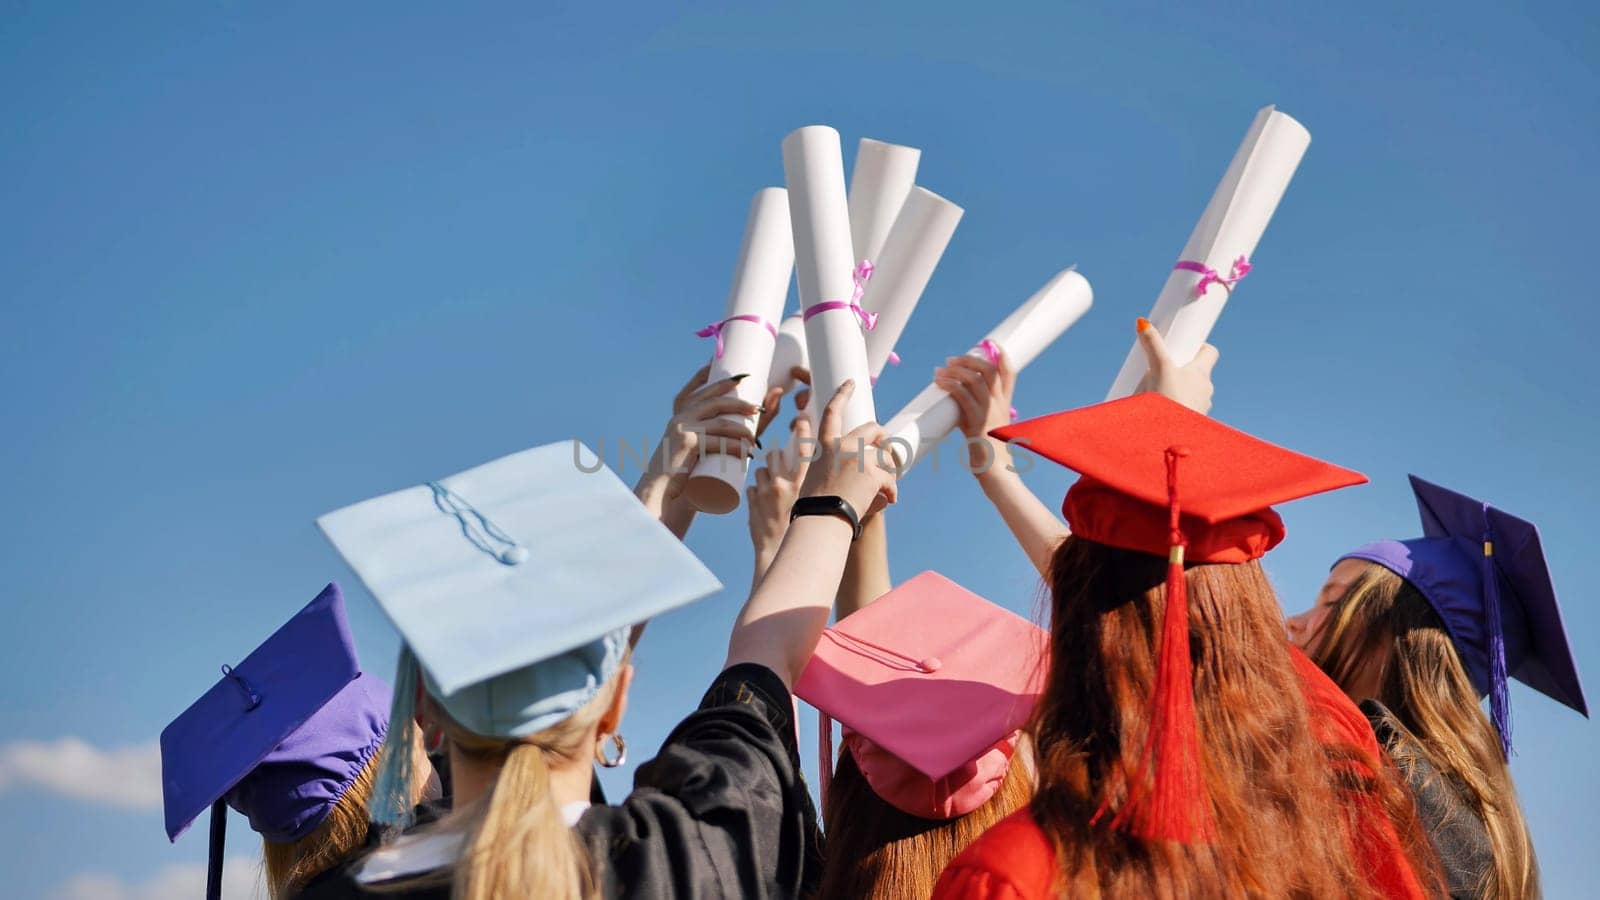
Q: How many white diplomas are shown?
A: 7